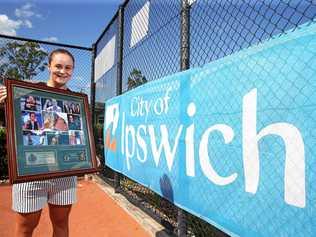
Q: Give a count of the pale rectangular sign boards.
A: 2